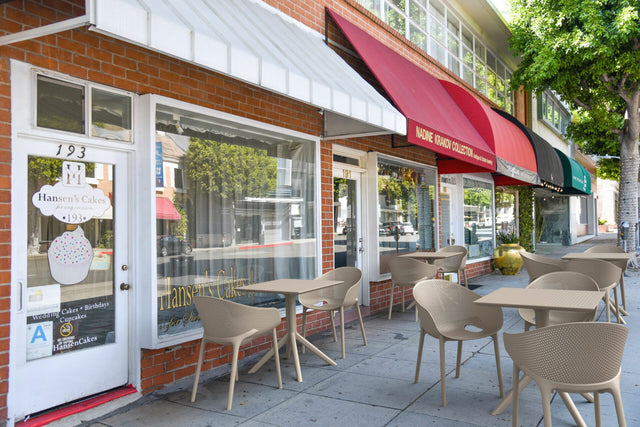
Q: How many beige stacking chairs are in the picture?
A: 10